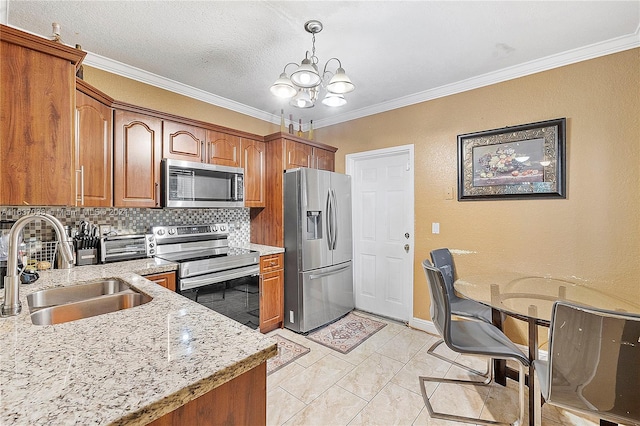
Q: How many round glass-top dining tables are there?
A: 1